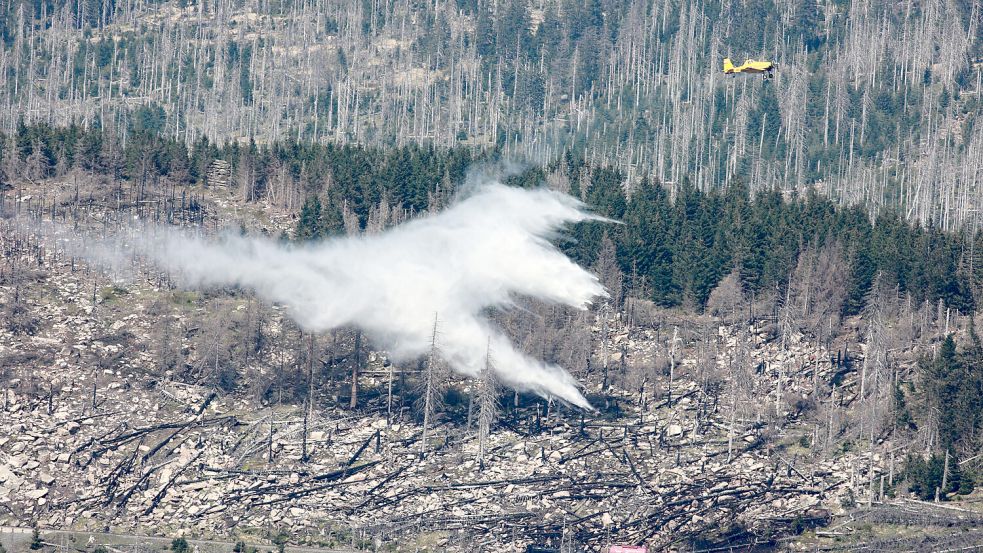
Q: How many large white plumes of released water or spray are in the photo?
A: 1